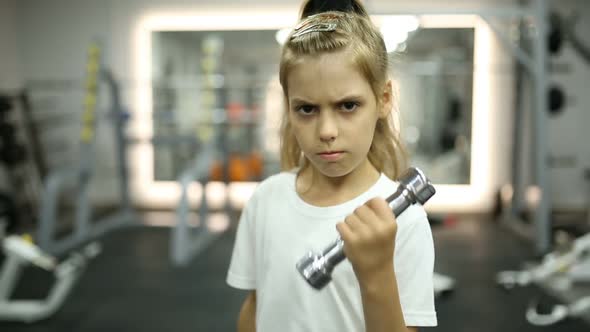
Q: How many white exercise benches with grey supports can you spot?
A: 2